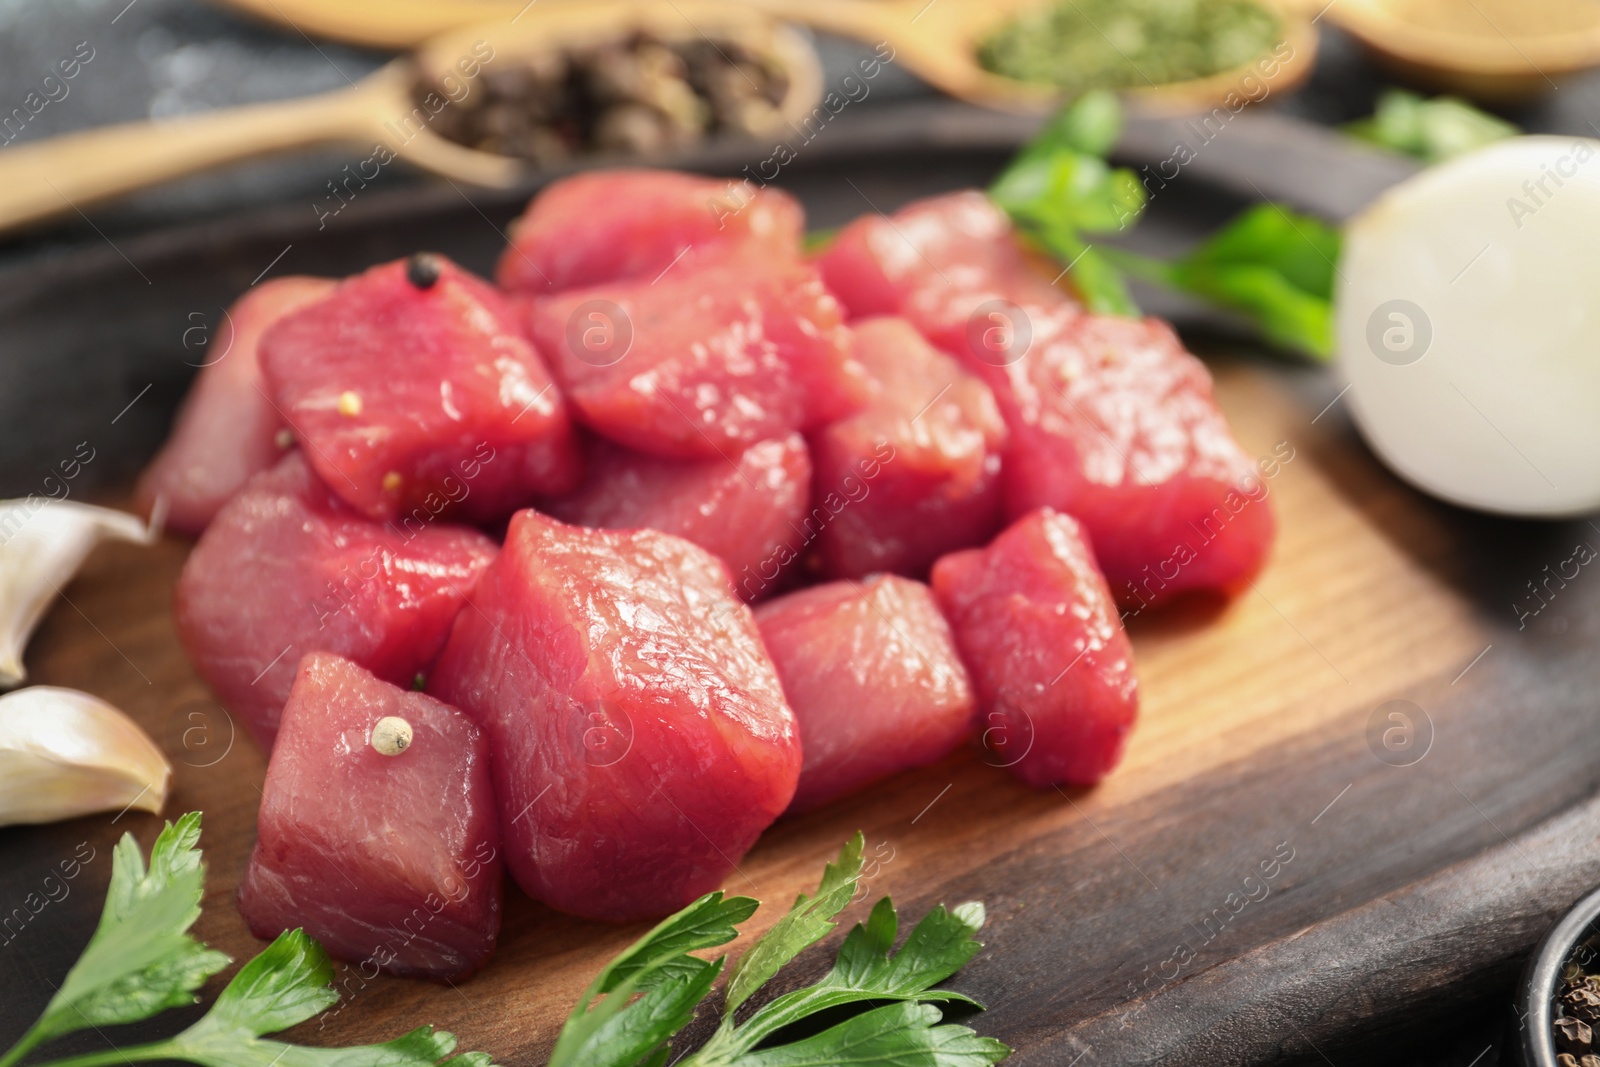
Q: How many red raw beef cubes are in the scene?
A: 13